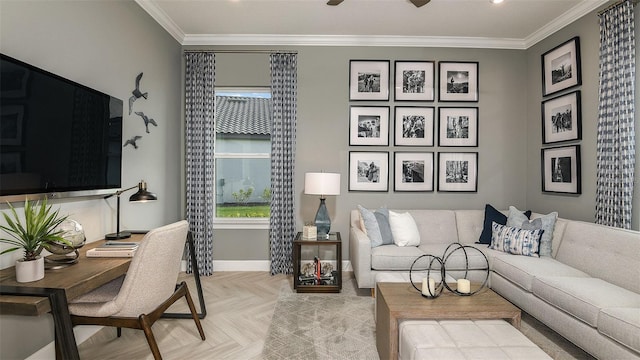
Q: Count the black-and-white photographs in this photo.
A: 12